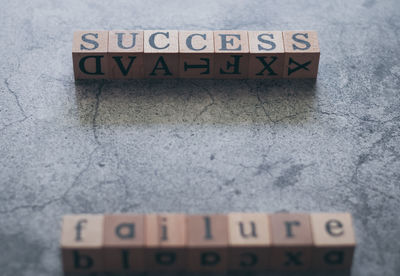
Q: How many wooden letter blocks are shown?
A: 14